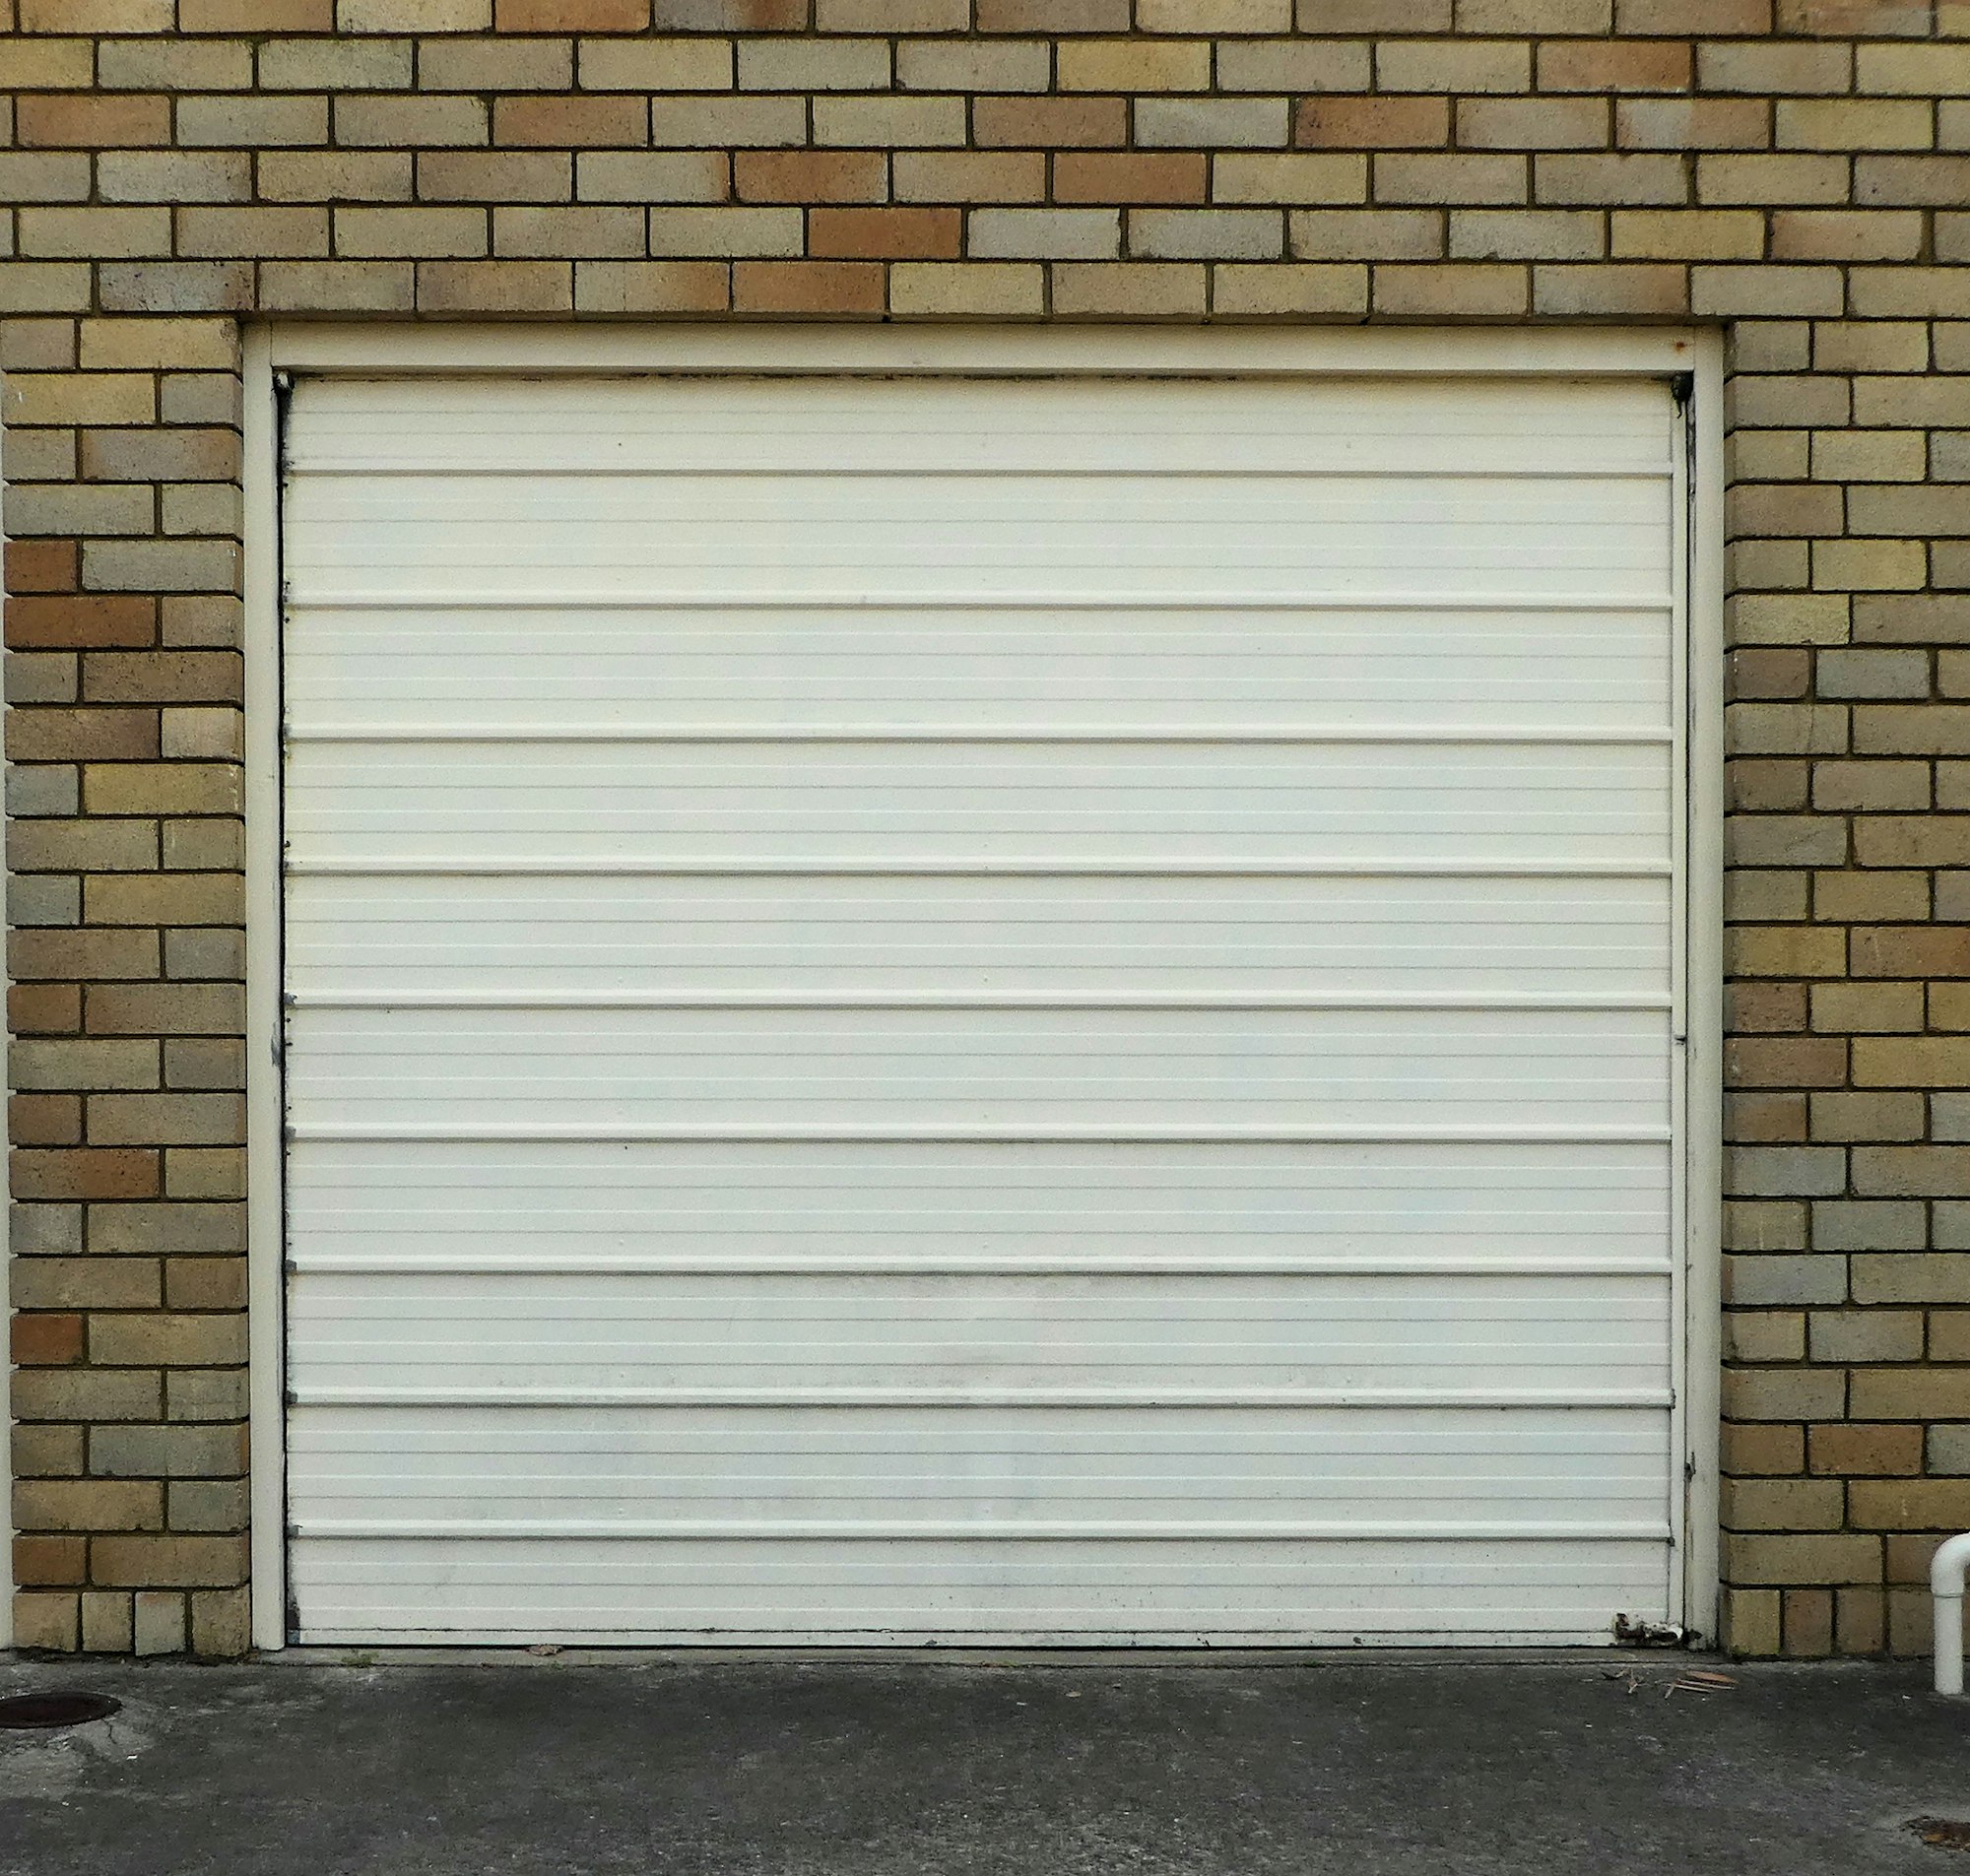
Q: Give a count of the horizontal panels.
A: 10